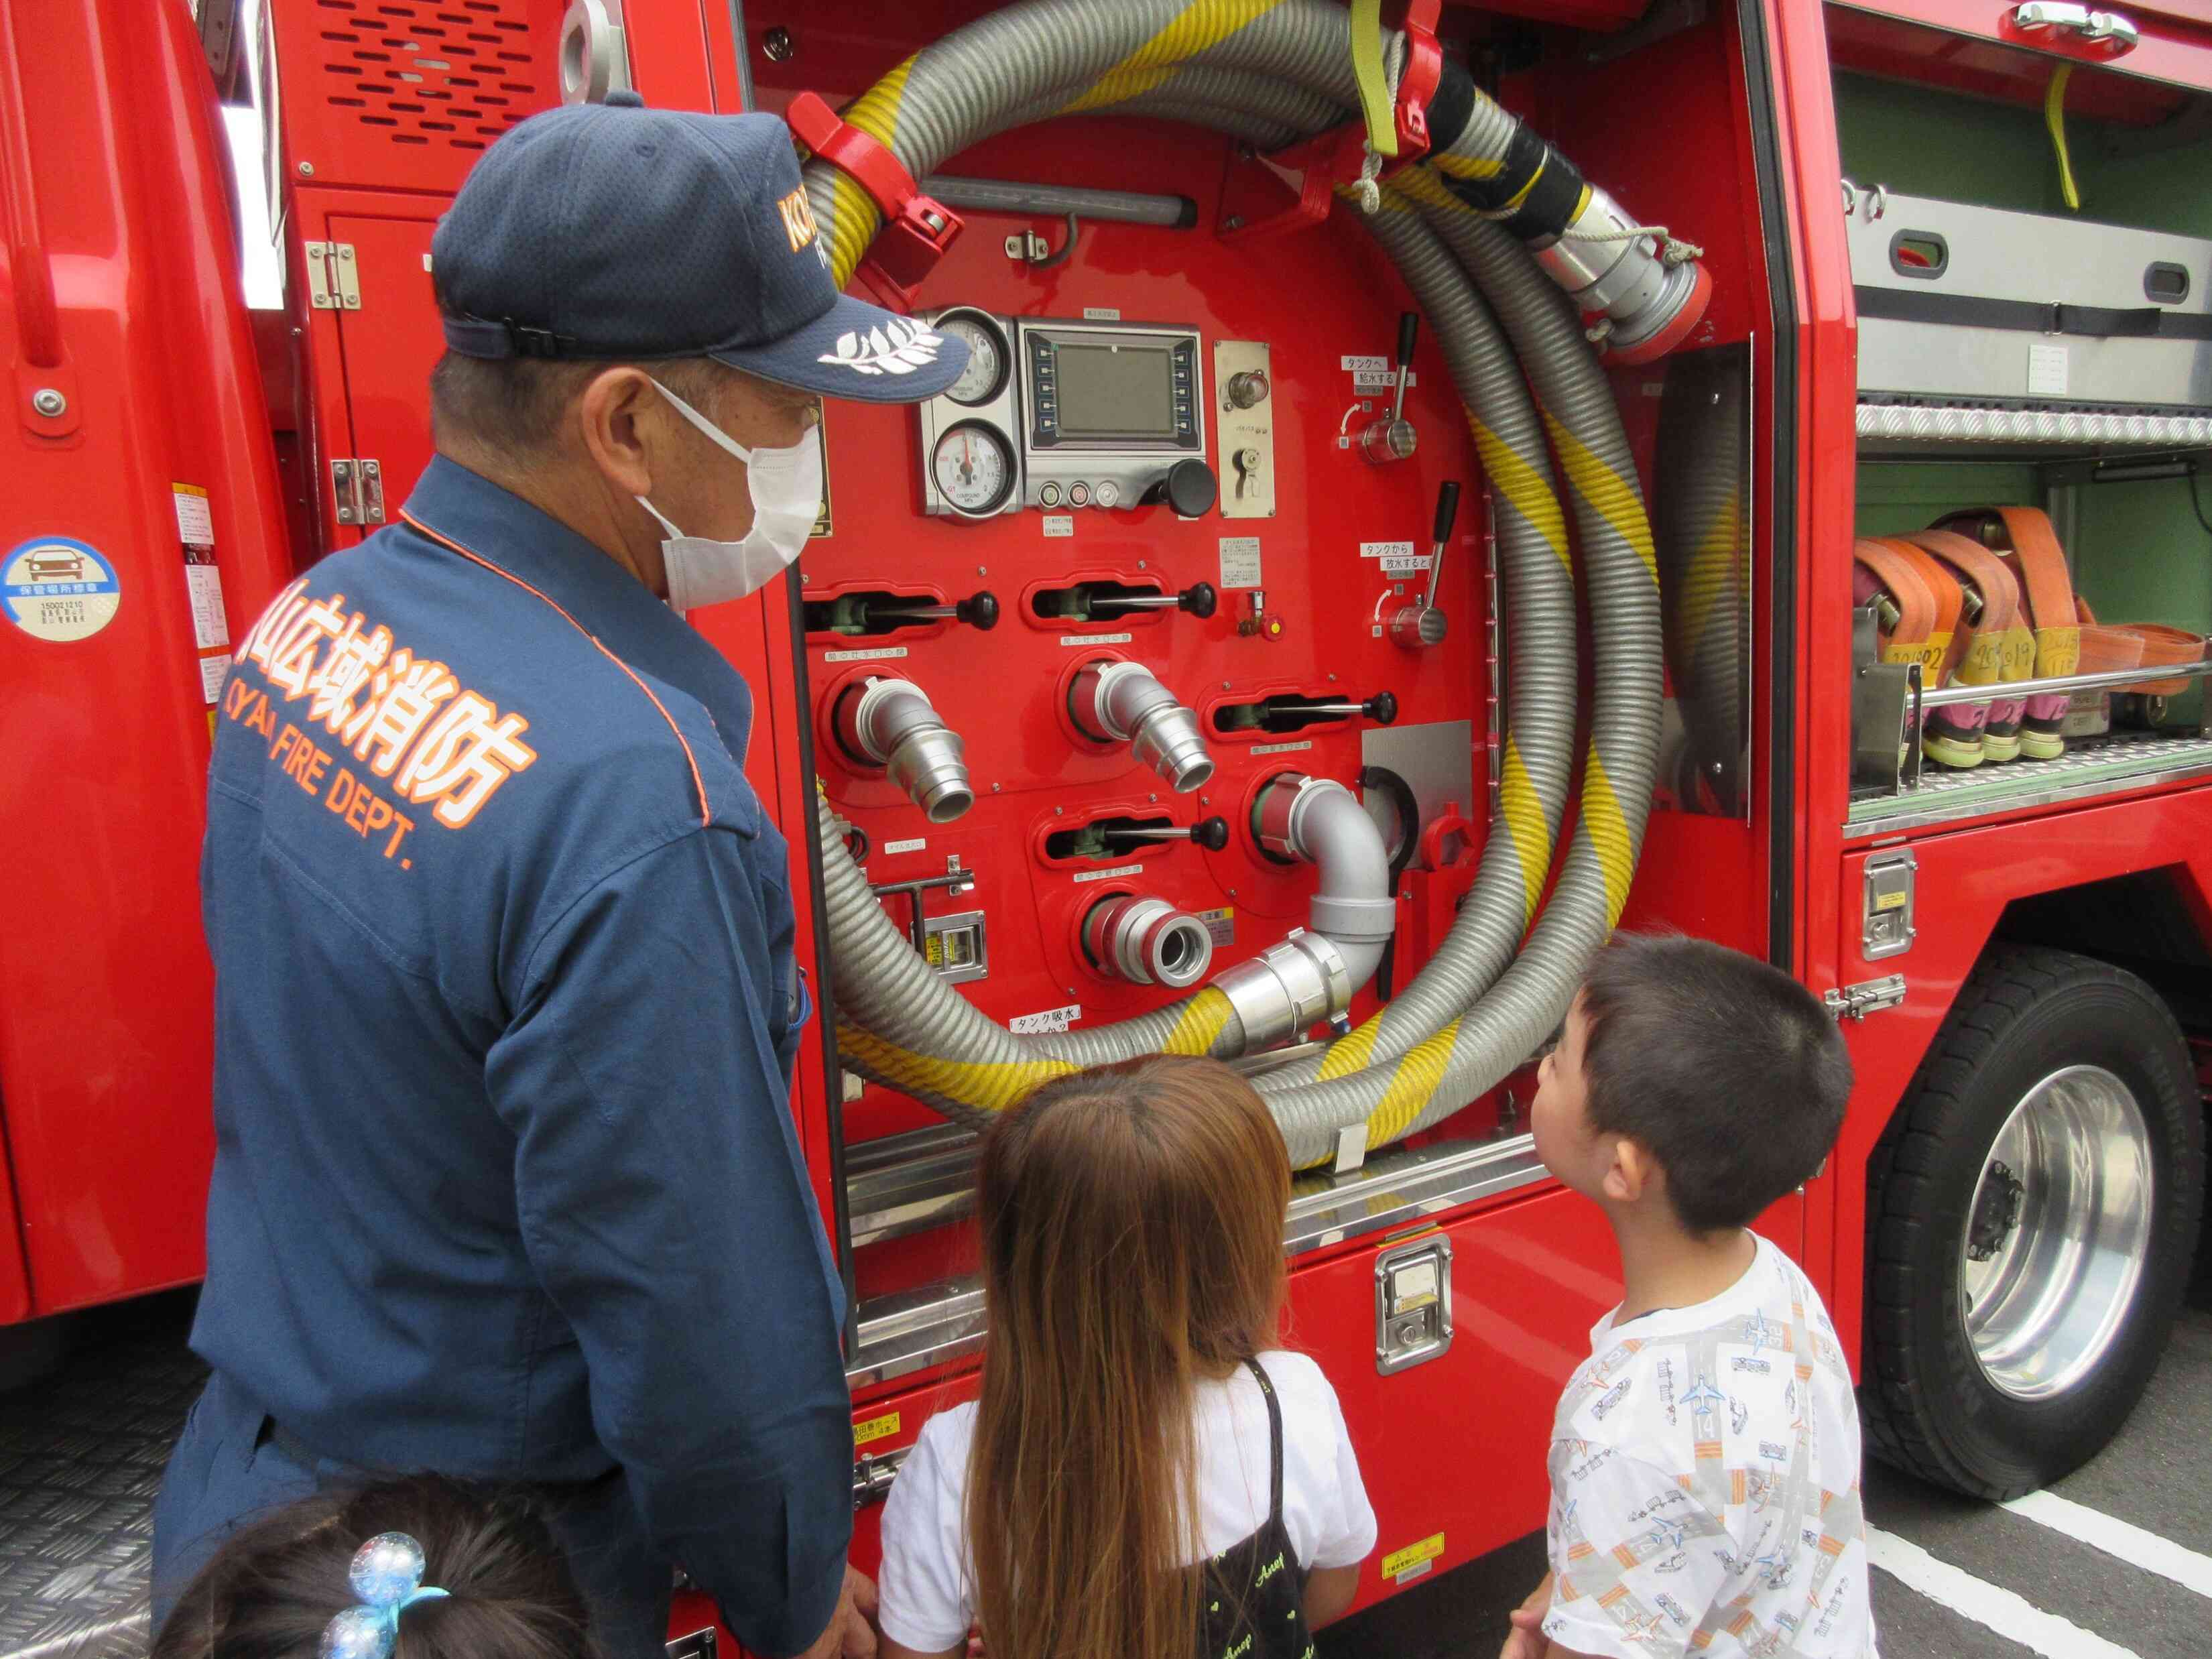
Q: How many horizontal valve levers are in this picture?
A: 4